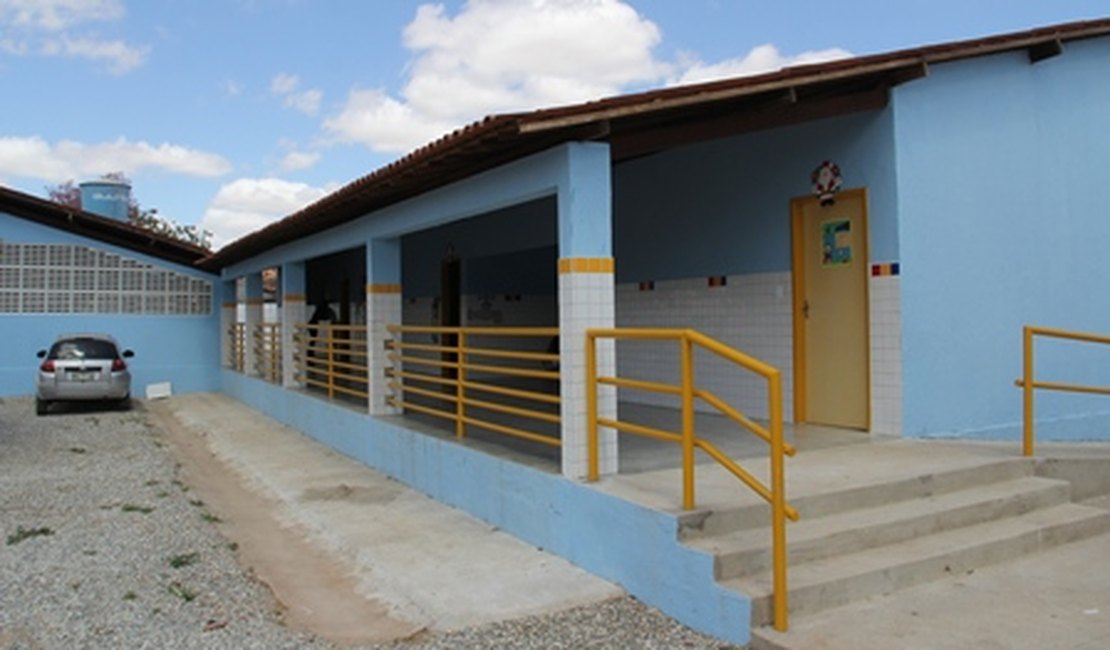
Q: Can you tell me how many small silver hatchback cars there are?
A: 1